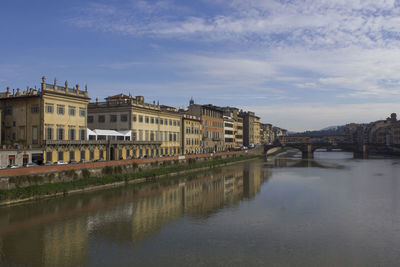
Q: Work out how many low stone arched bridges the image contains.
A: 1